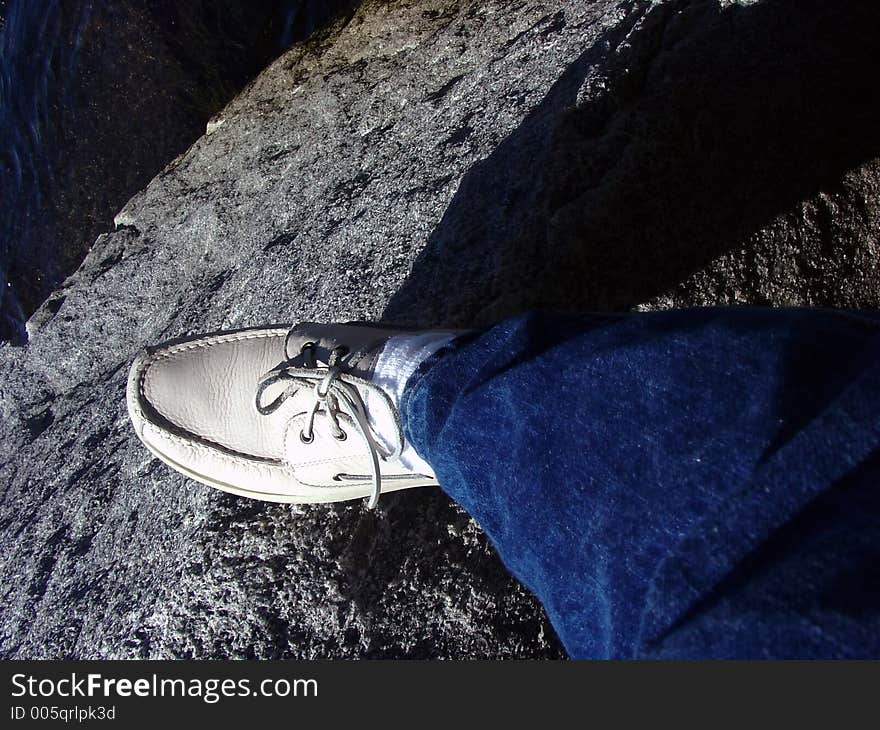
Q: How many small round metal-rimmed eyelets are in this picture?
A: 4